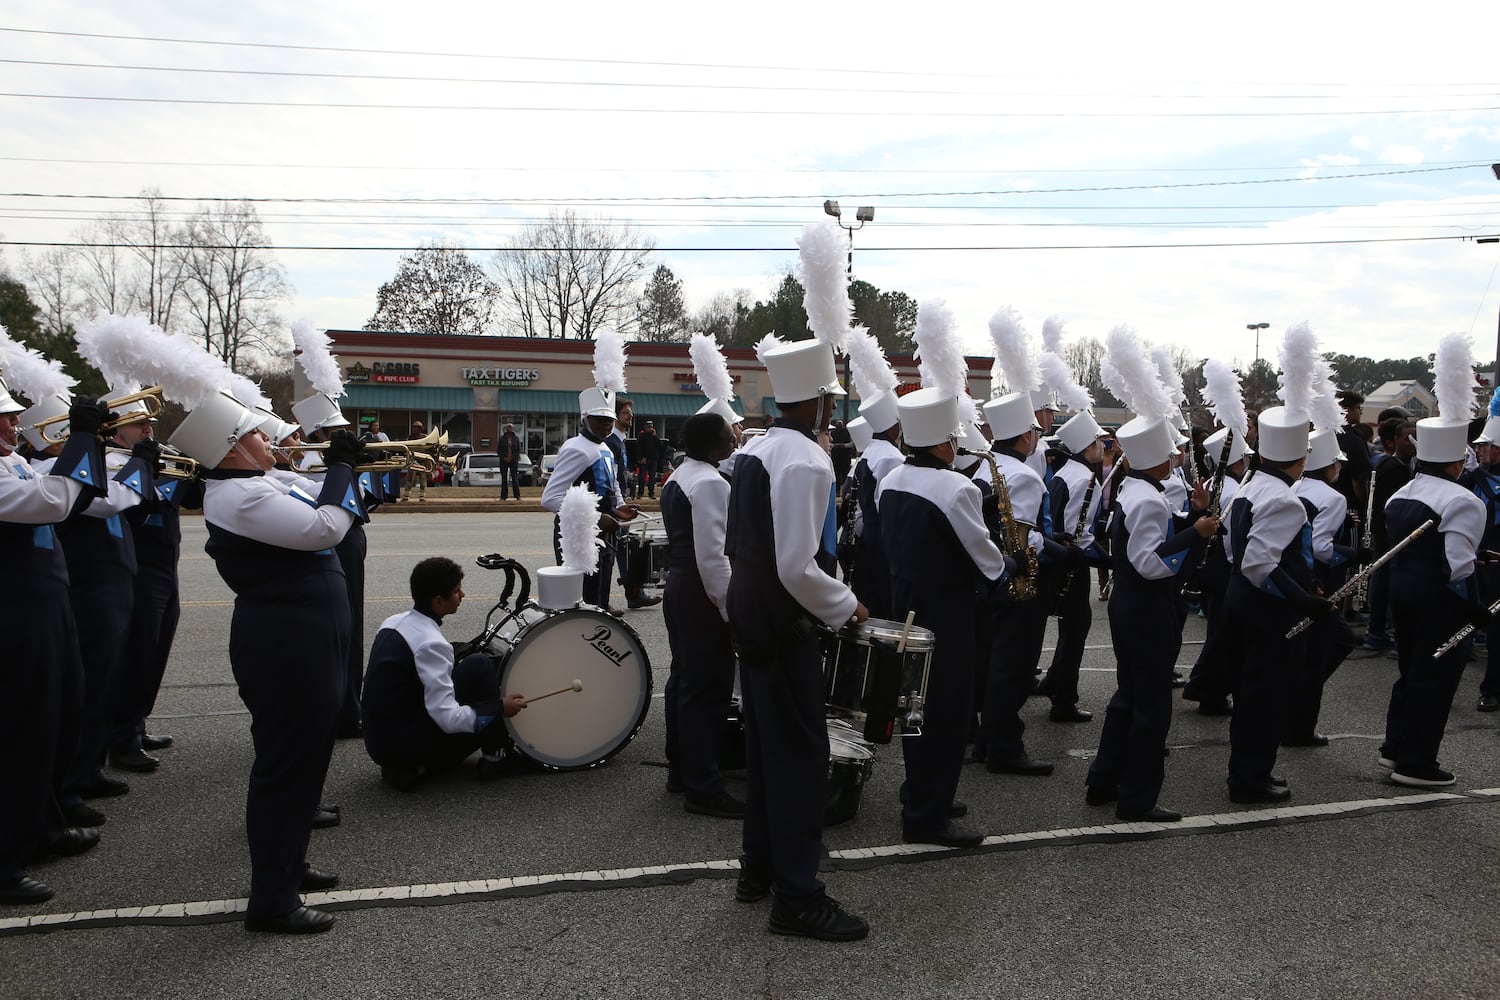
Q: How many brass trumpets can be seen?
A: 5